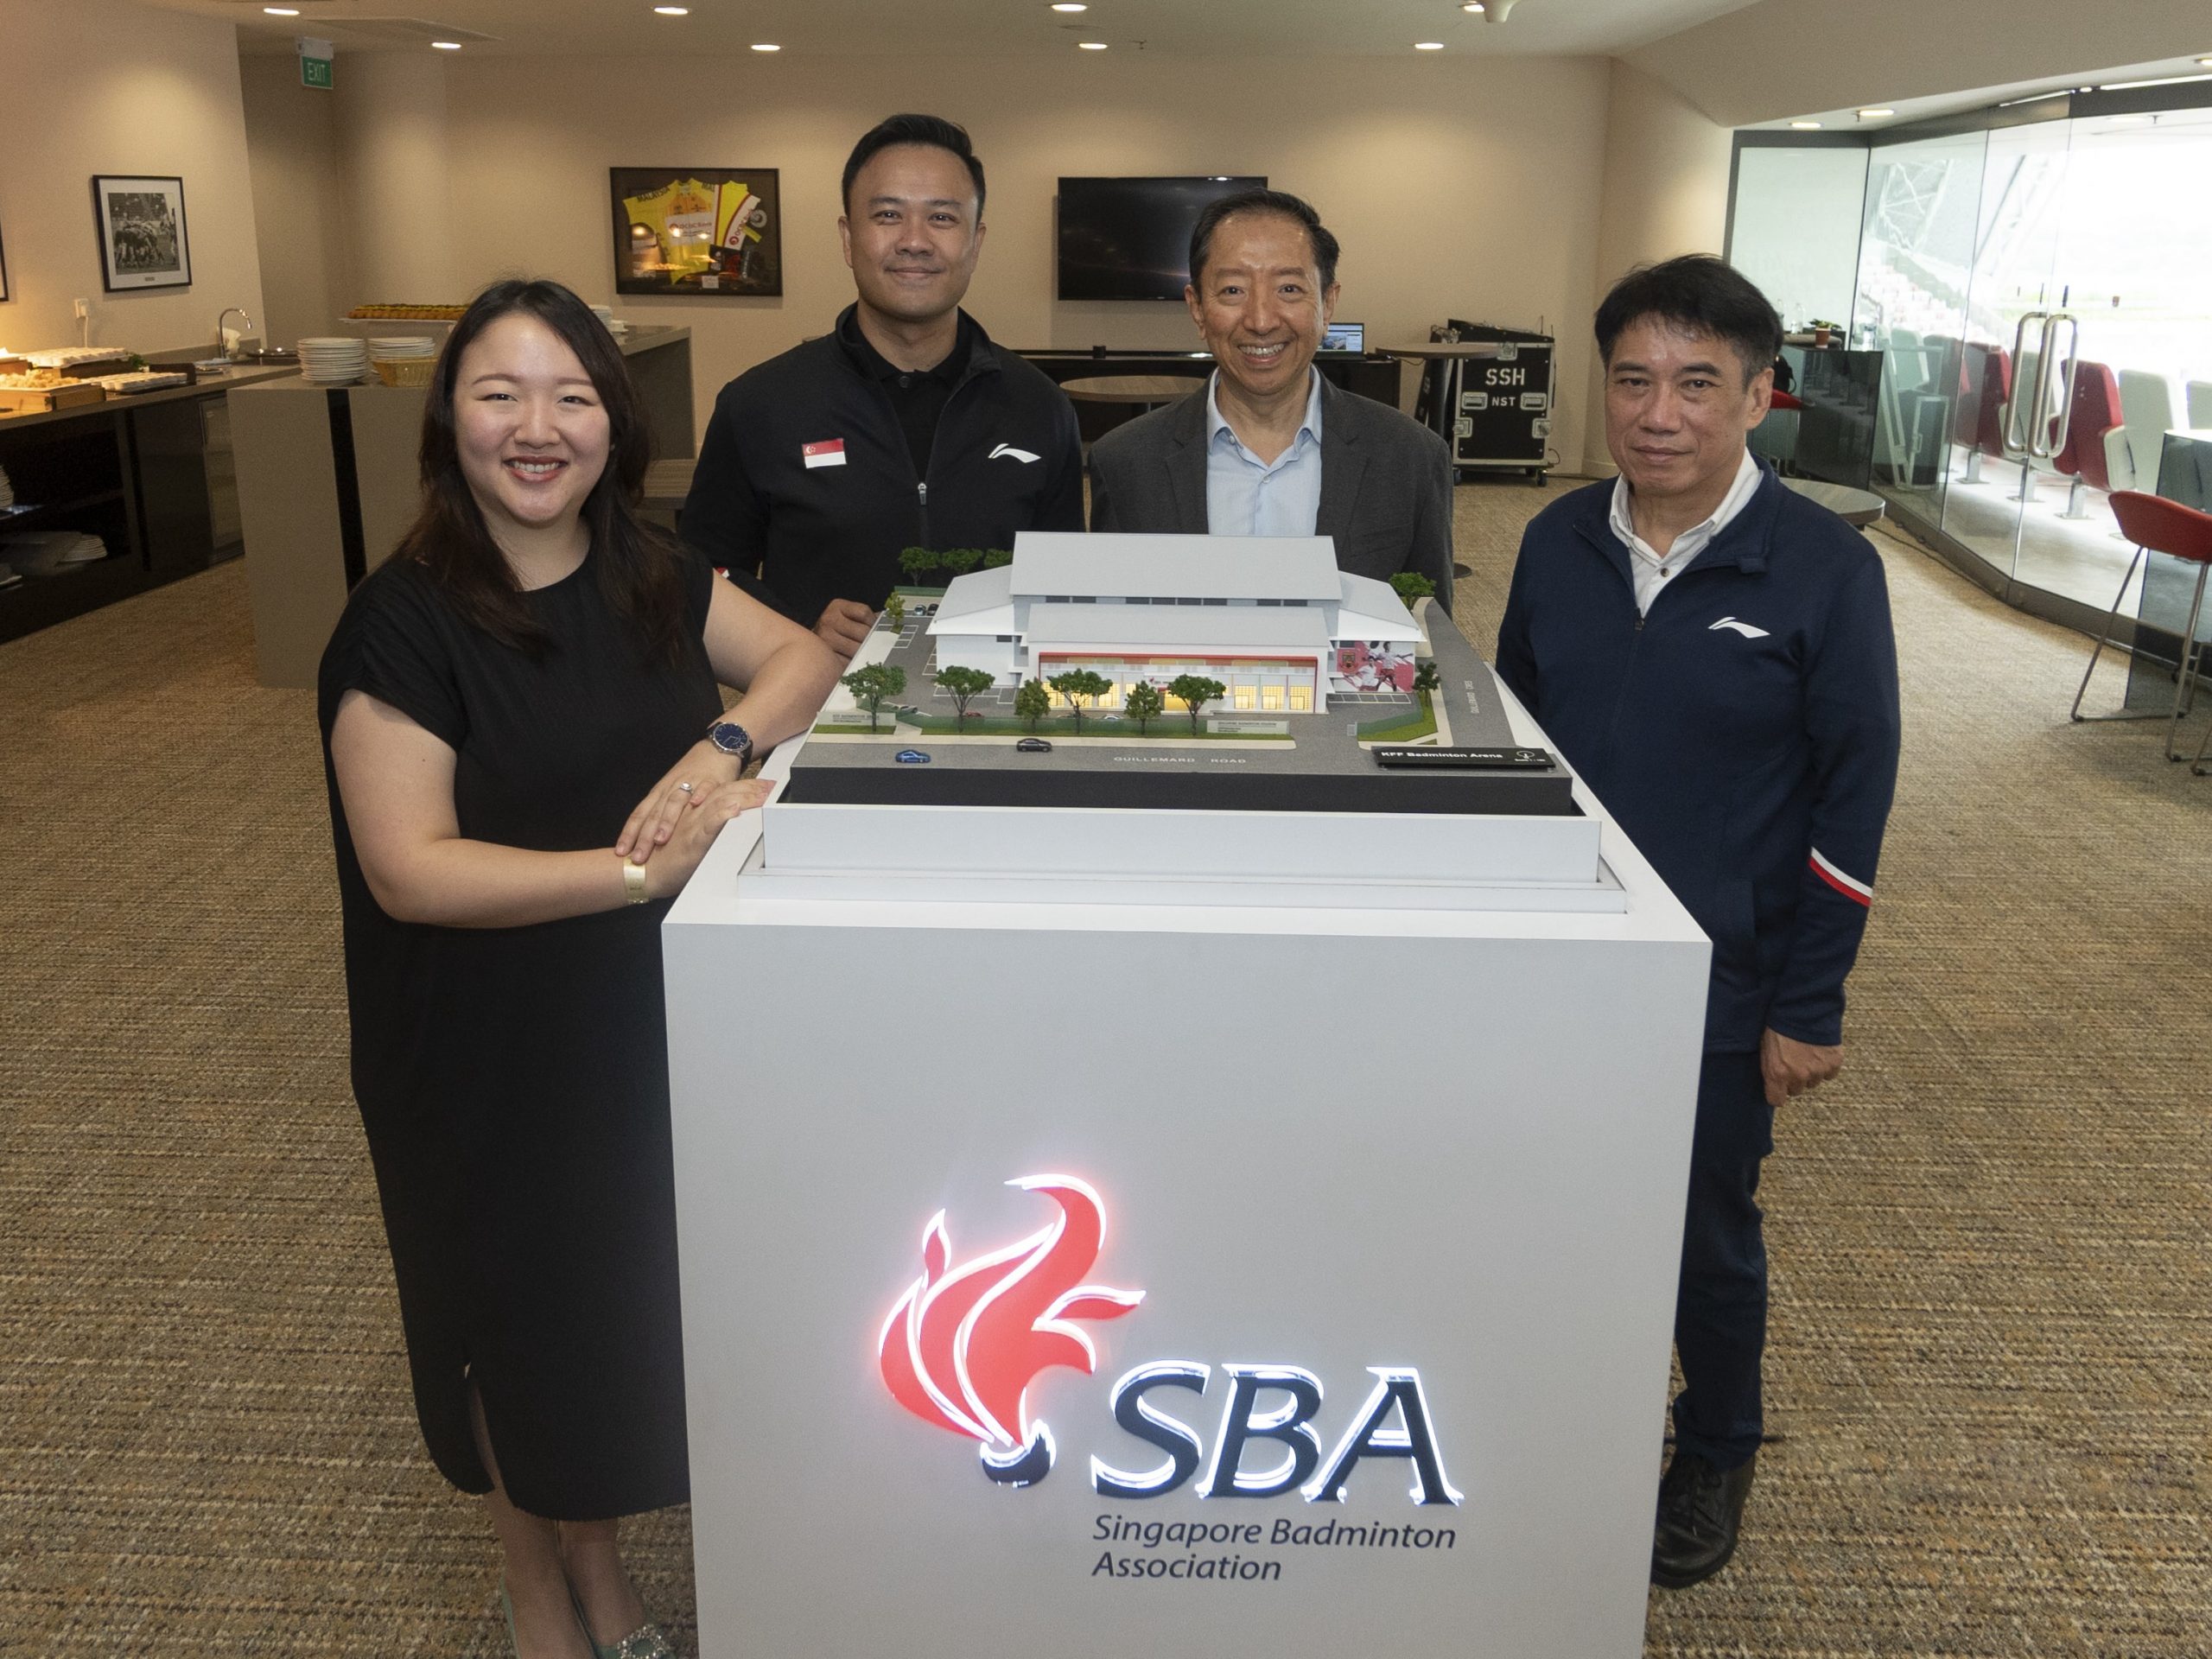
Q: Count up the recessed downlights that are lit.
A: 11